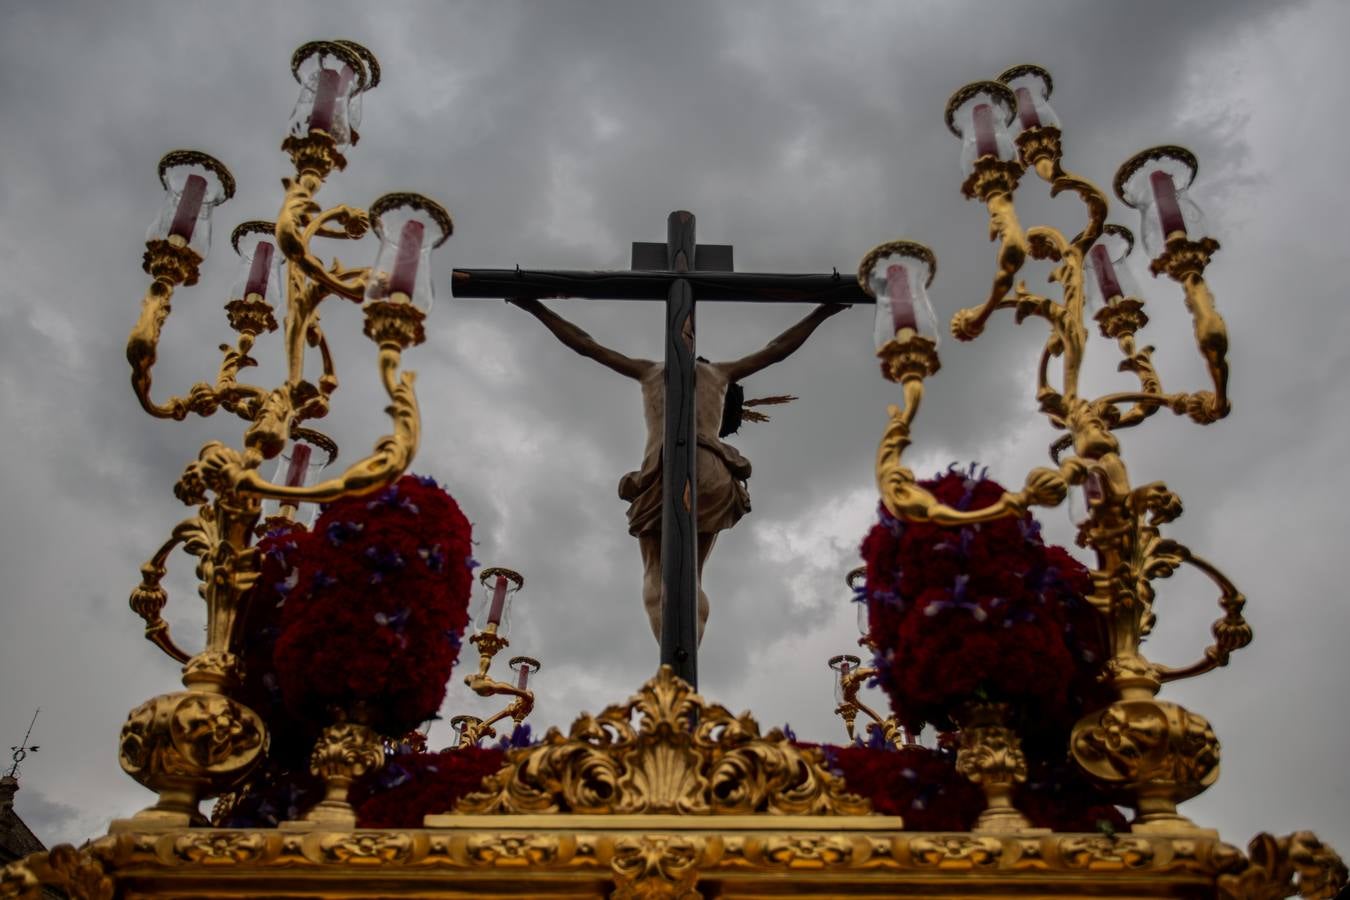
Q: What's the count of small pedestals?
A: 2